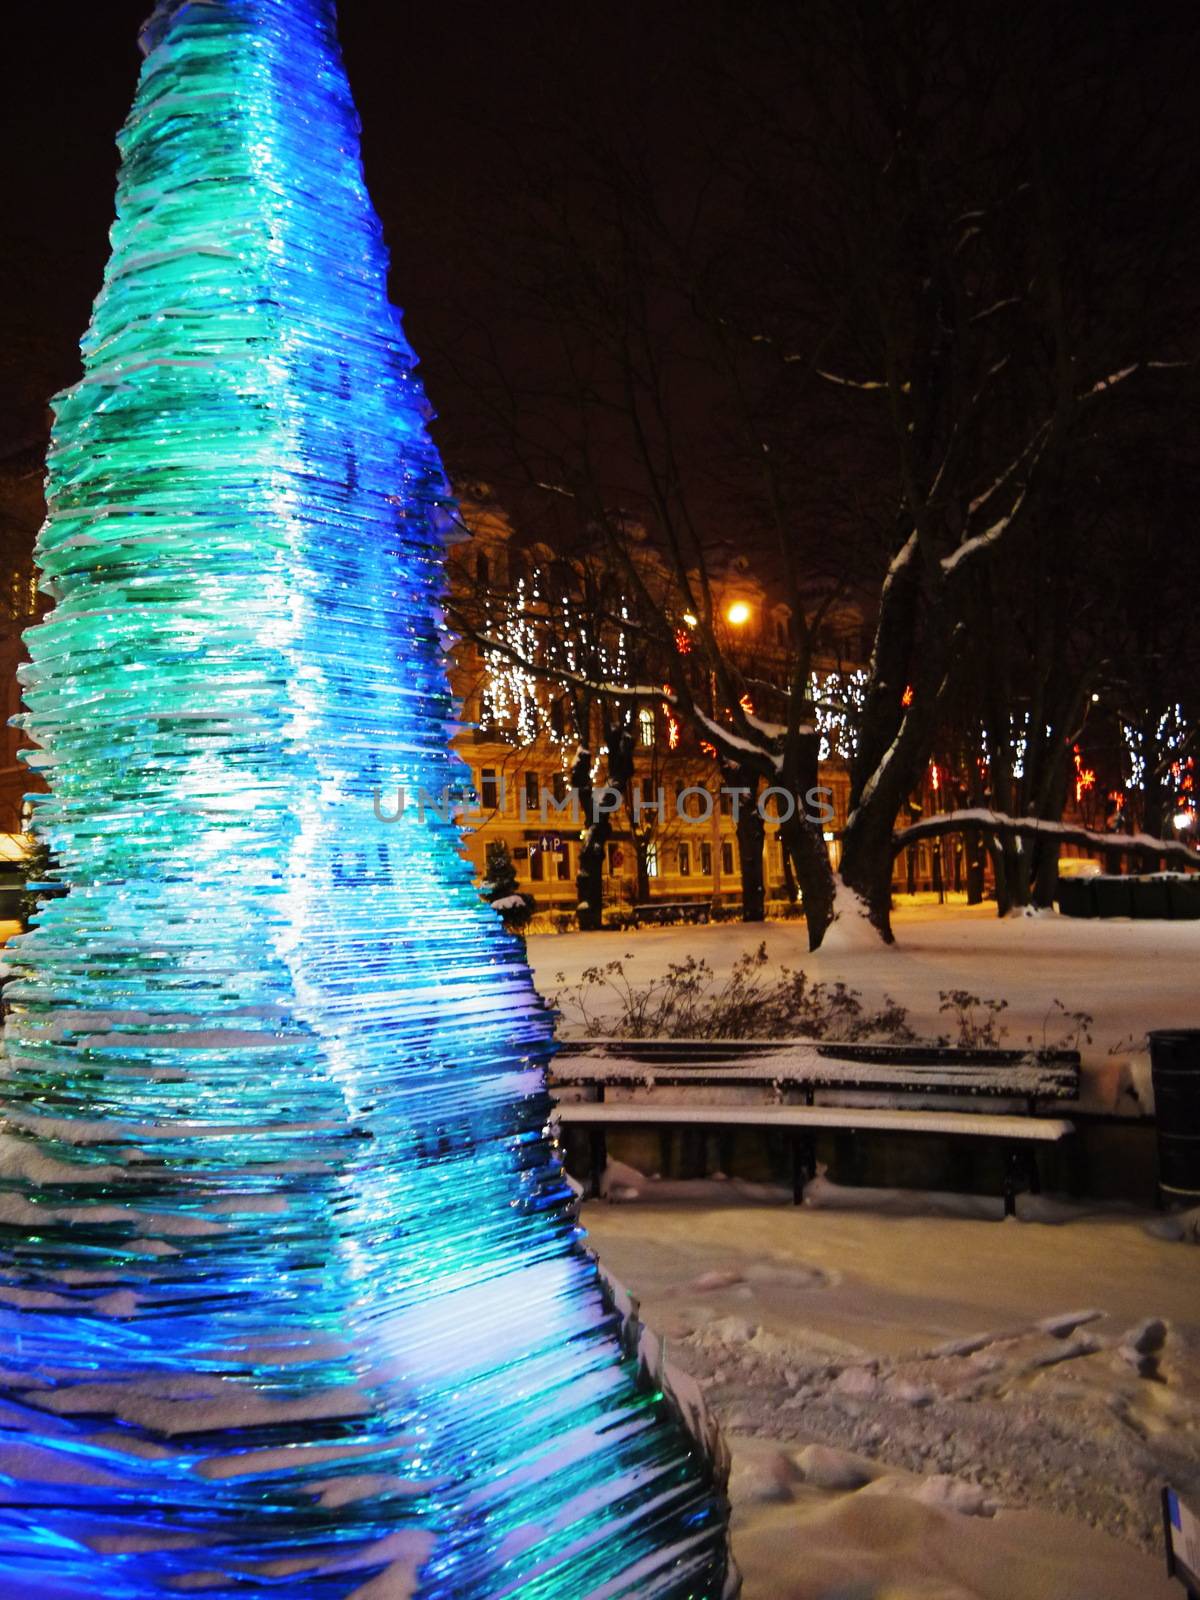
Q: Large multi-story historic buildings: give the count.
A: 1